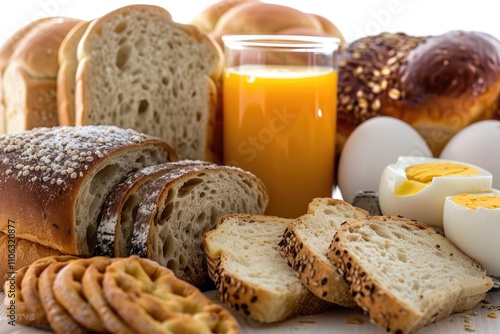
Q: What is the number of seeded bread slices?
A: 3